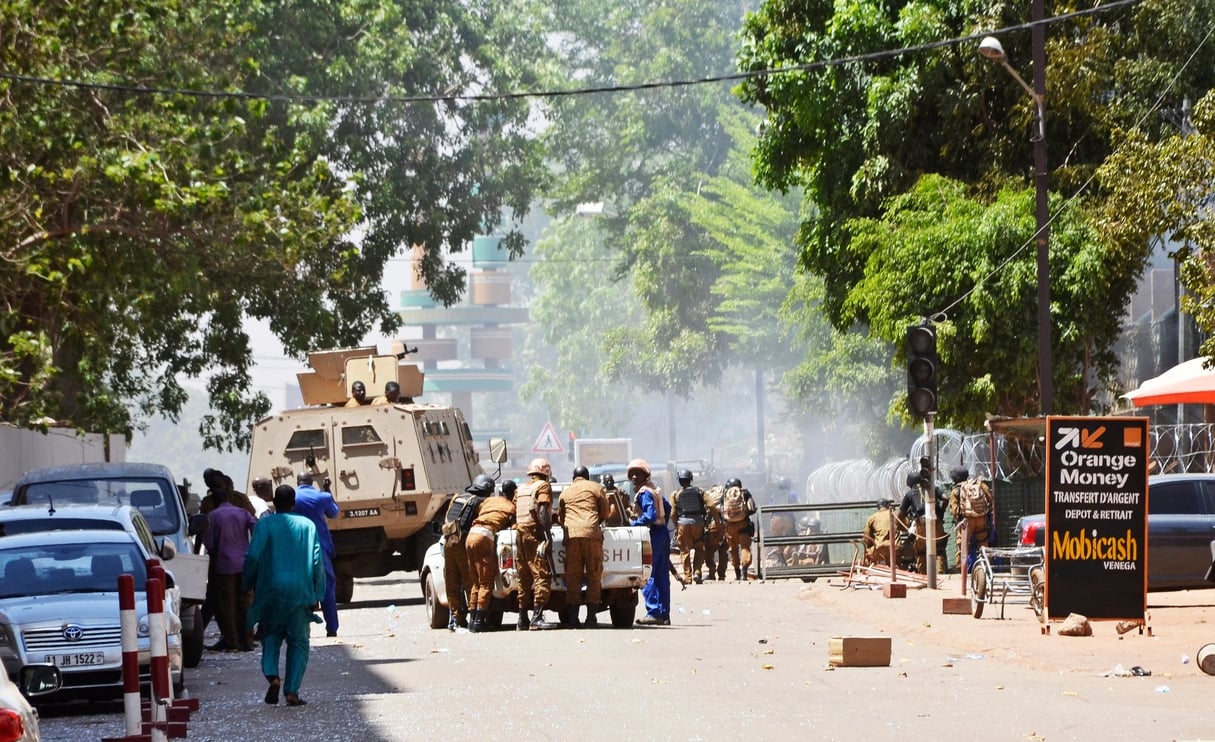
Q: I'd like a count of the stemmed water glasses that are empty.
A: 0